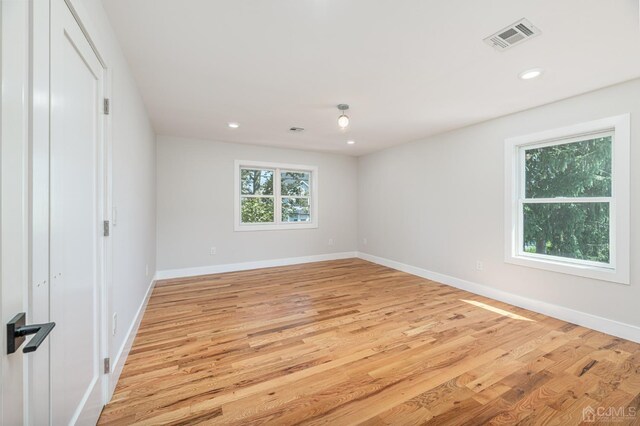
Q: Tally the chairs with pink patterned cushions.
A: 0